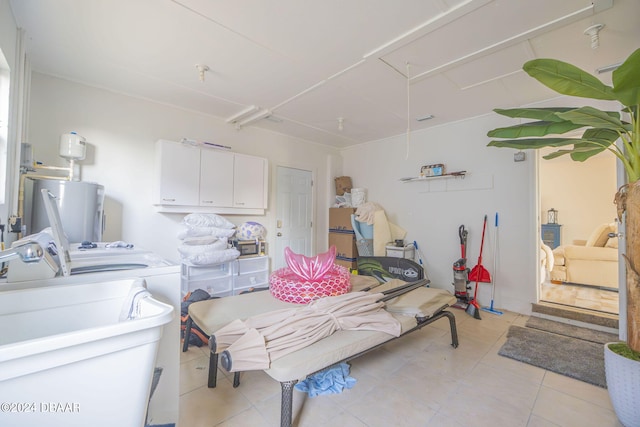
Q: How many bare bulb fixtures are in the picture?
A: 3